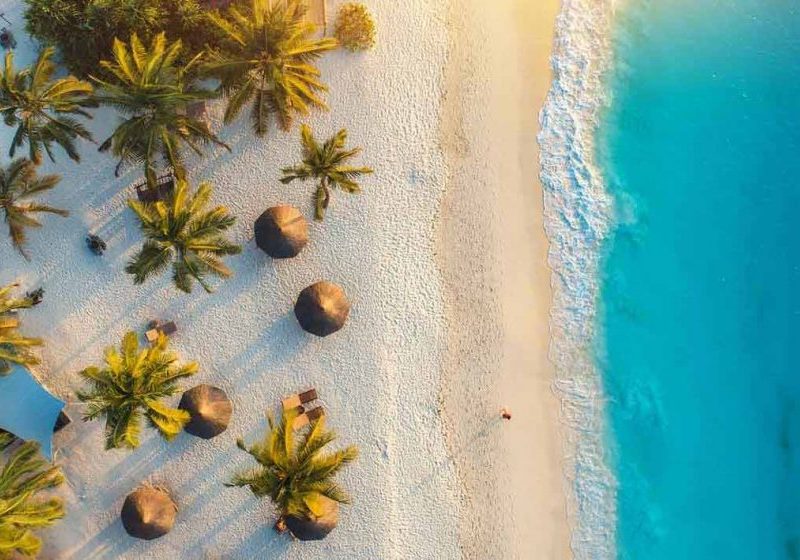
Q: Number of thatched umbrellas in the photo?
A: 5